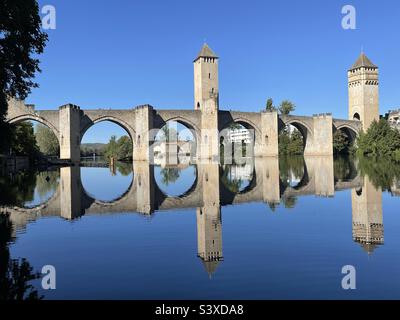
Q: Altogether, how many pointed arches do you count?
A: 6